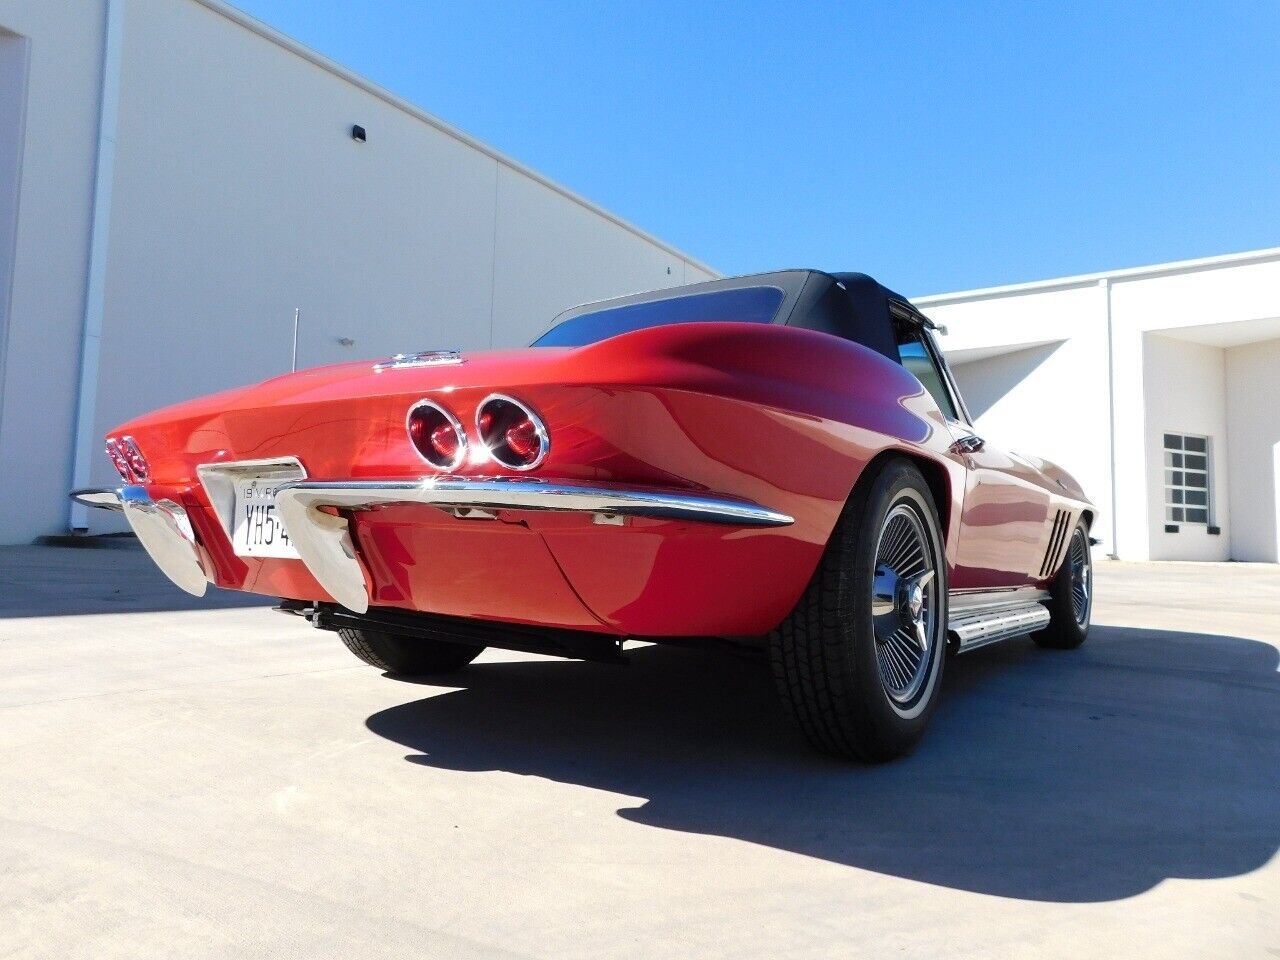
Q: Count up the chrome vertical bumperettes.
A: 2